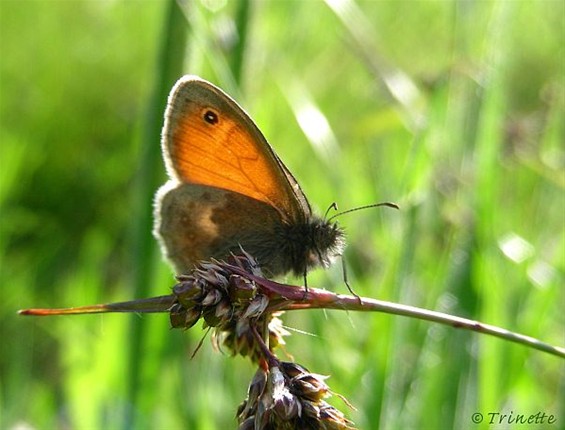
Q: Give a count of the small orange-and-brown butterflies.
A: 1